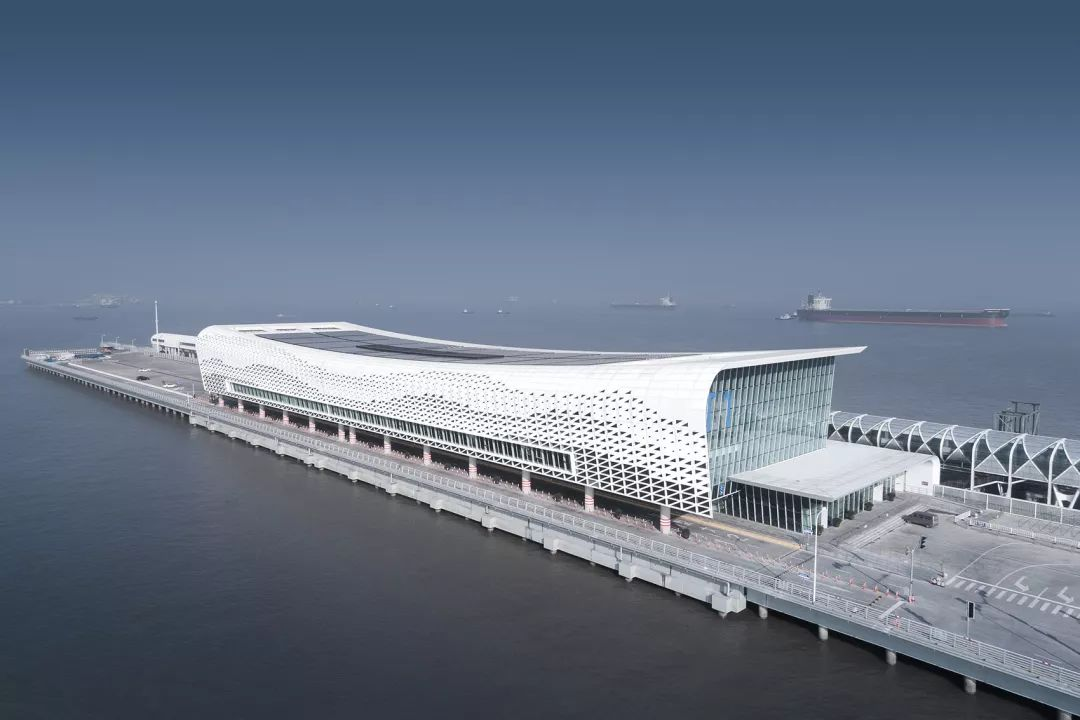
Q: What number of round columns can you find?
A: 13